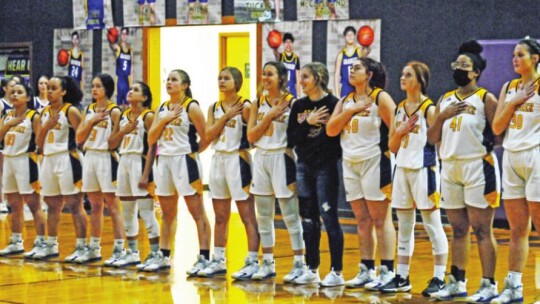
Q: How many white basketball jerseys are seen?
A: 11